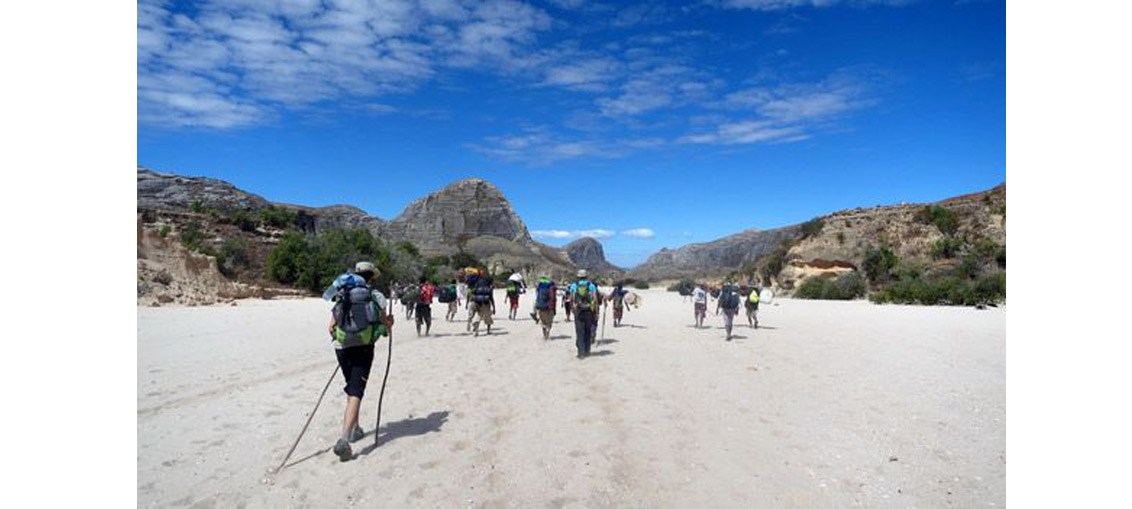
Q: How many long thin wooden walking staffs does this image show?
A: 3